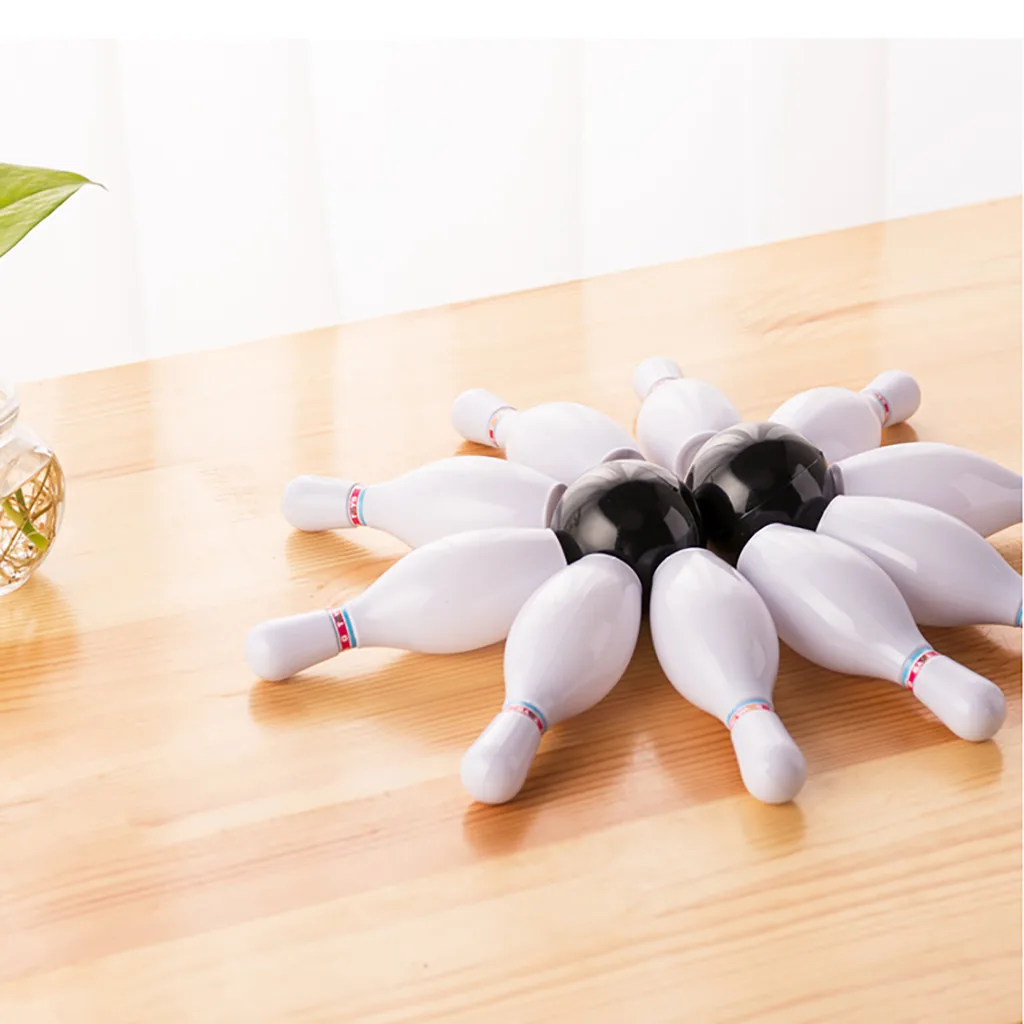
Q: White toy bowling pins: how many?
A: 10